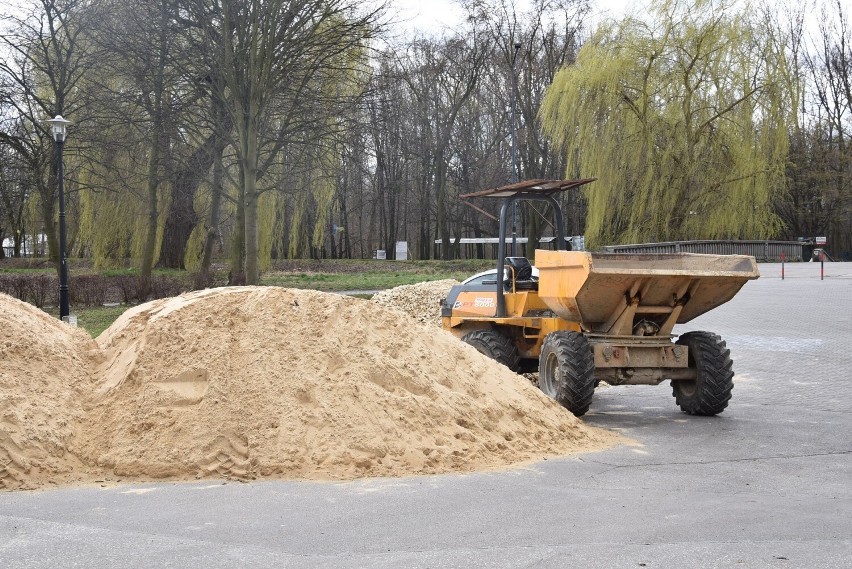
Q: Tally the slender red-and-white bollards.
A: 2